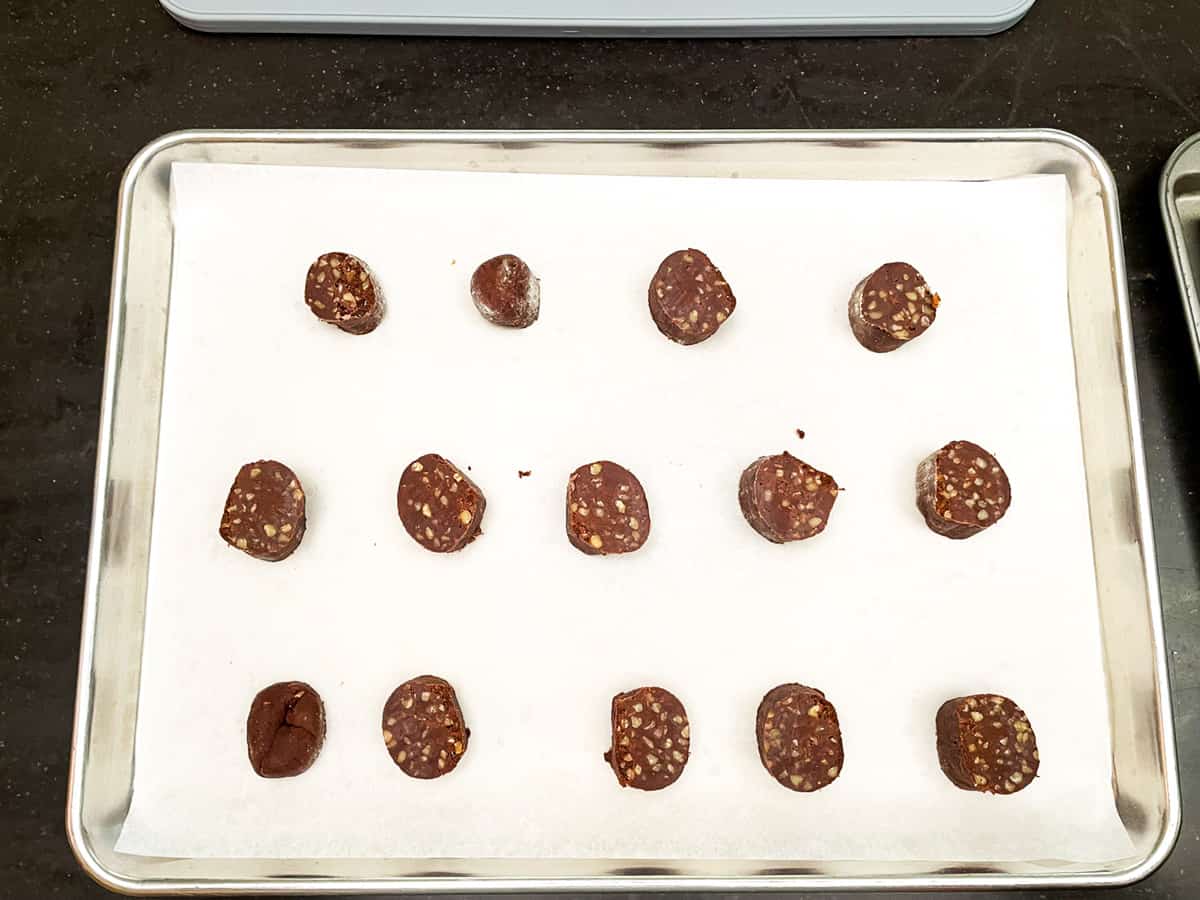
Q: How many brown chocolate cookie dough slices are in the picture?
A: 14